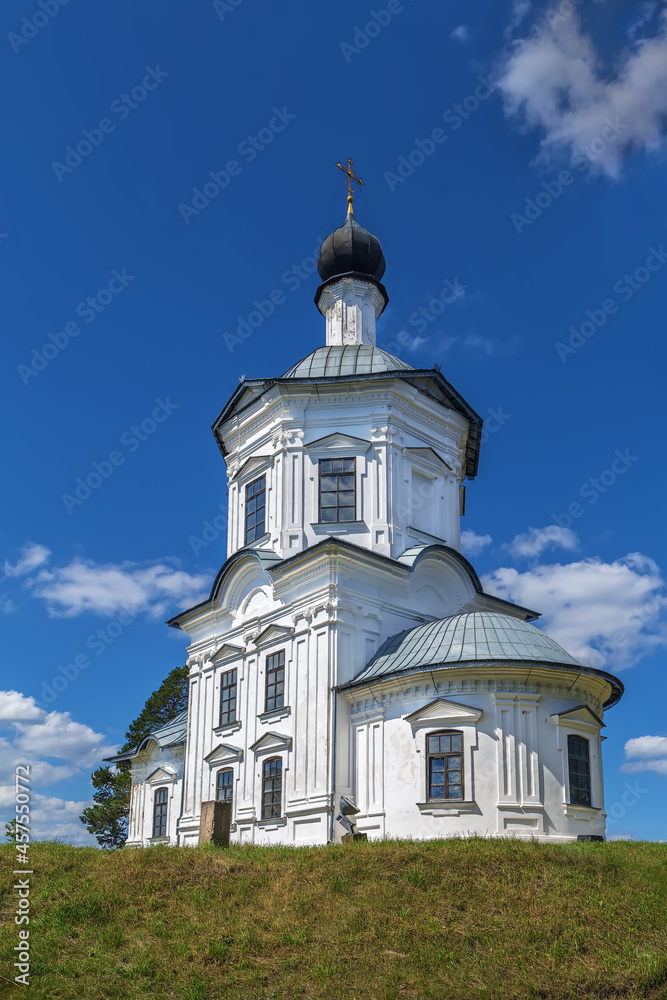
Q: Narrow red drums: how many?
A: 0